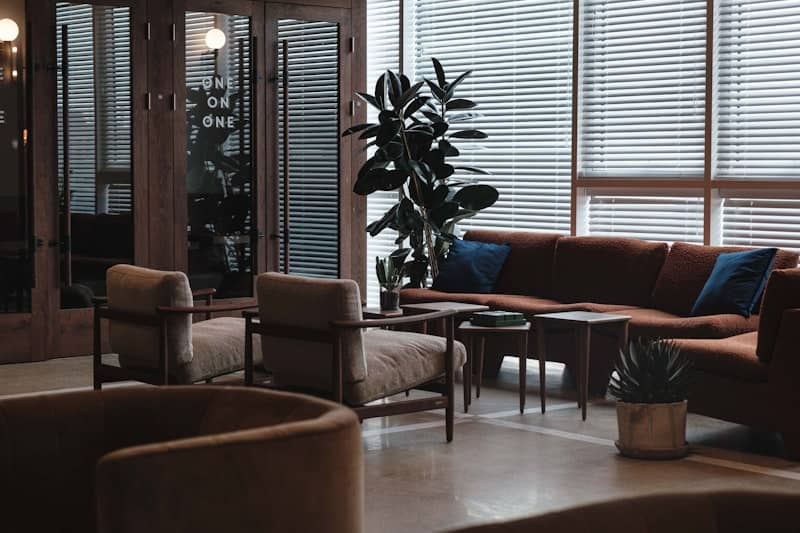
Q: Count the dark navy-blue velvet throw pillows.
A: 2